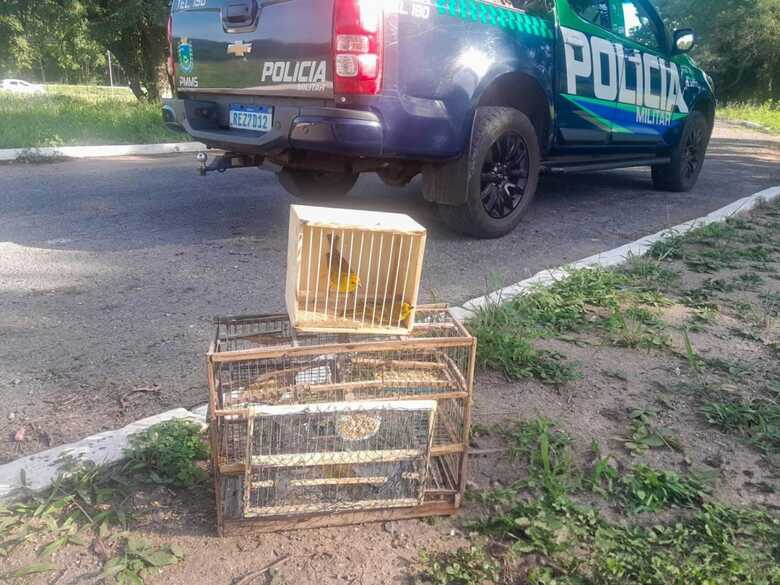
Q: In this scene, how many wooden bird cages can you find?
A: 2